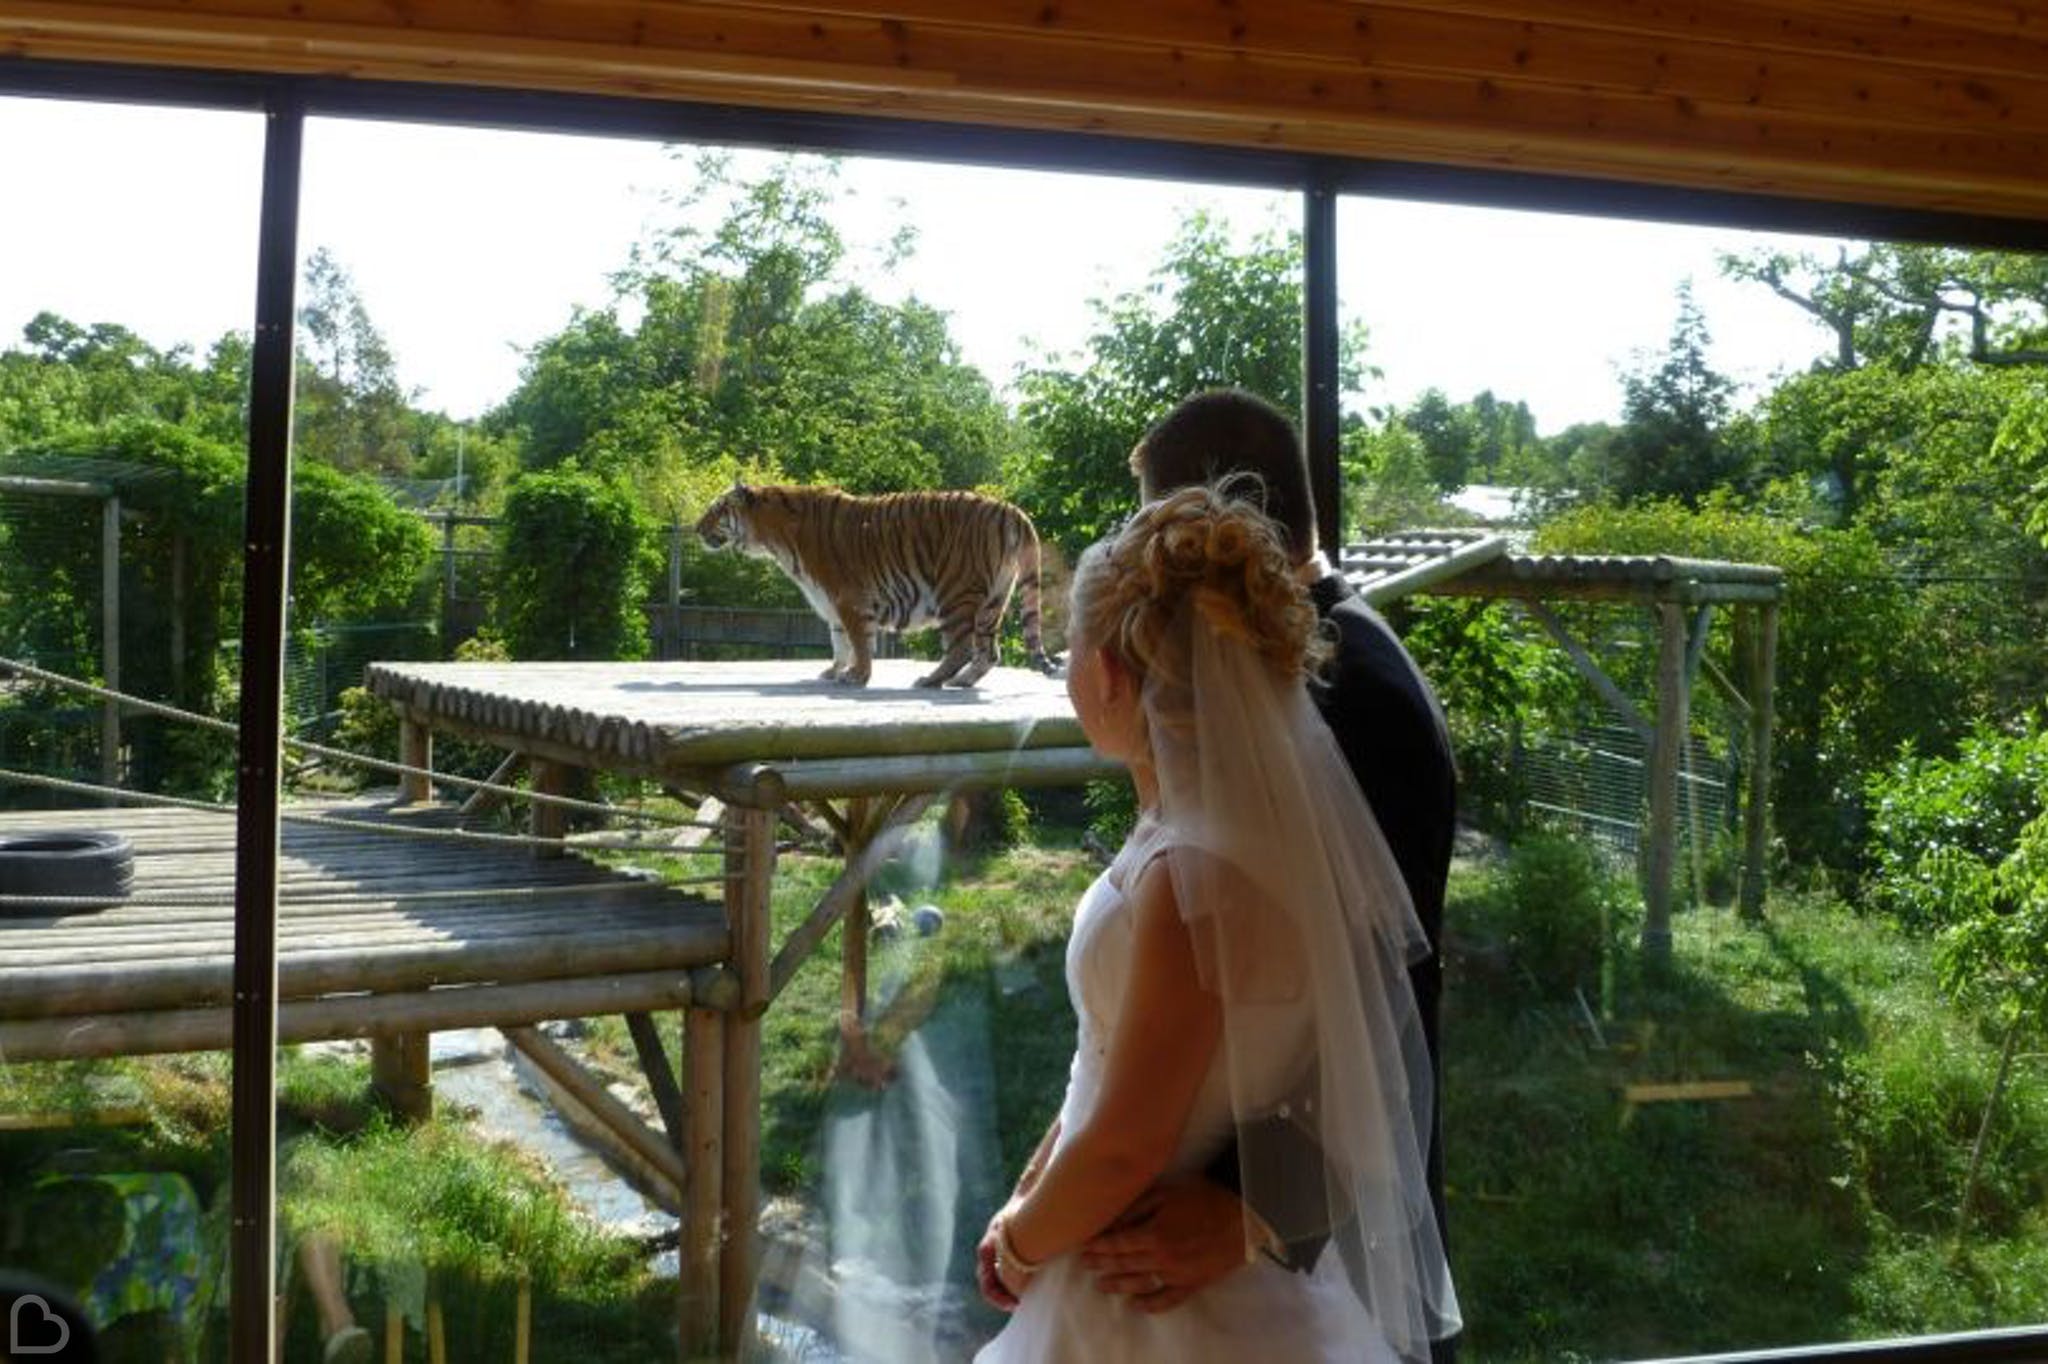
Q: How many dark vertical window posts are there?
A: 2